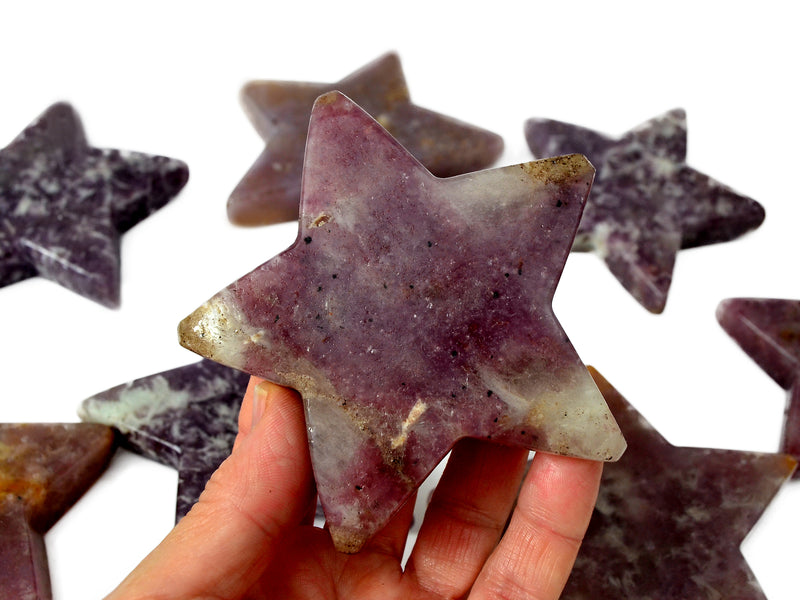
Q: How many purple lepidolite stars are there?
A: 8